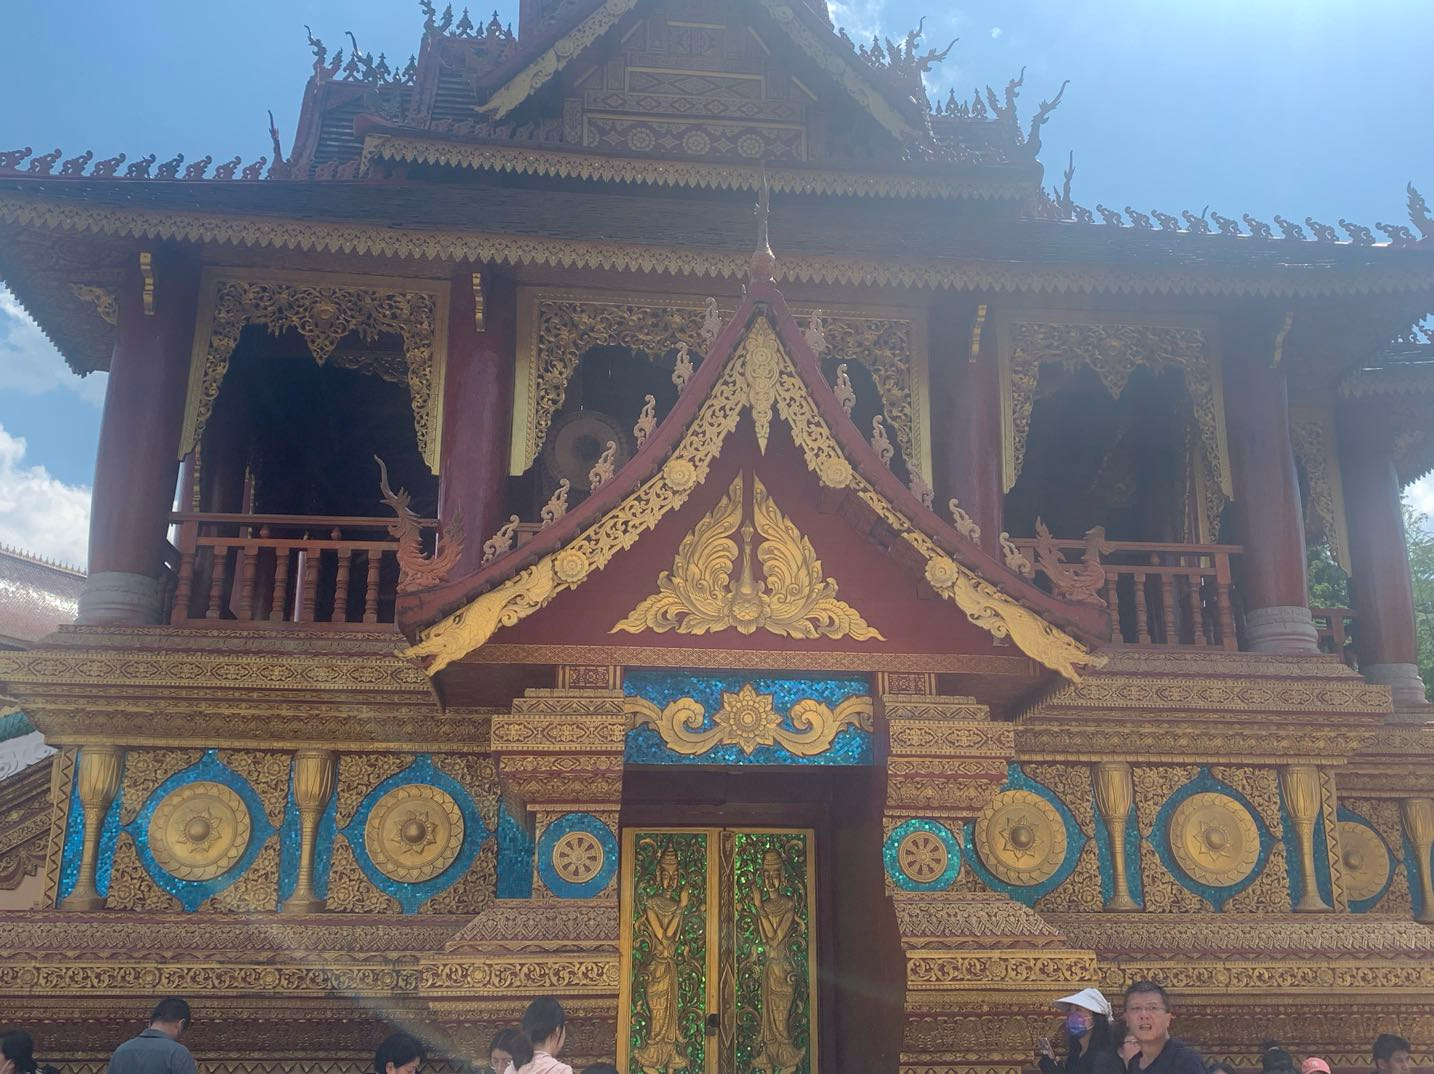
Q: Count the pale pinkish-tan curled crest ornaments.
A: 12